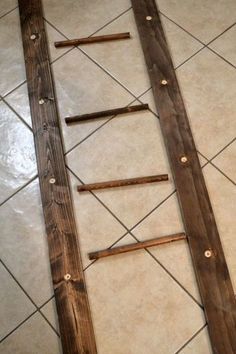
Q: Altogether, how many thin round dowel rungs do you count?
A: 4